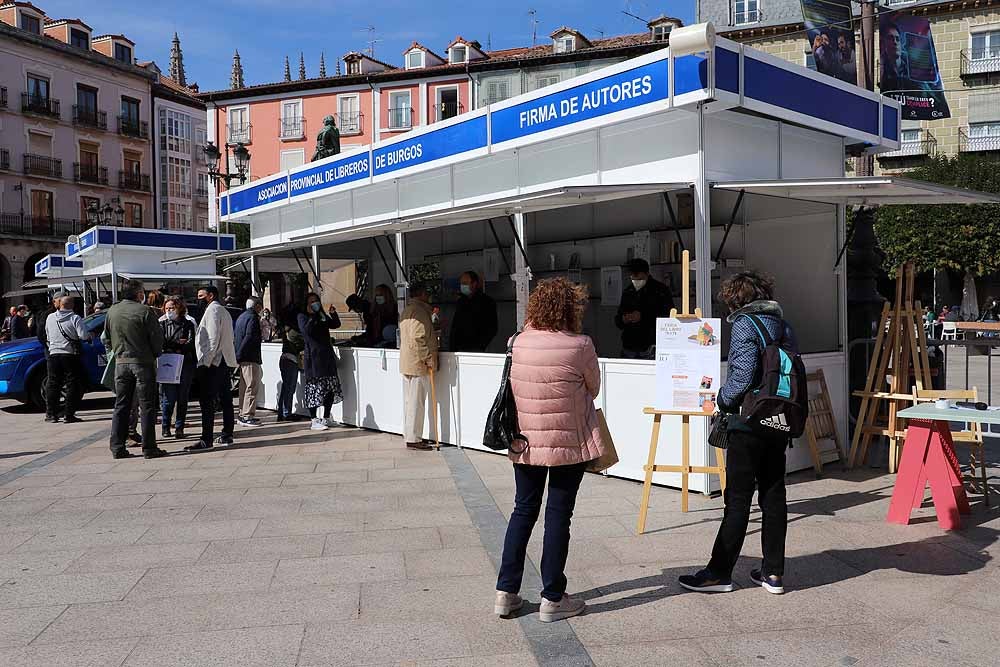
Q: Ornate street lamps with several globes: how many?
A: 2